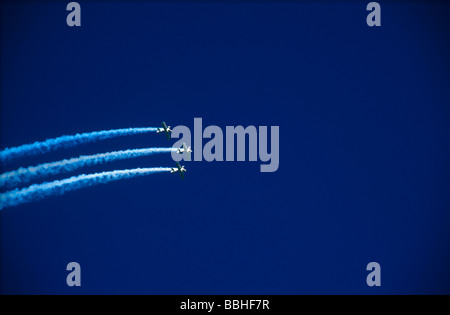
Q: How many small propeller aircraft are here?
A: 3